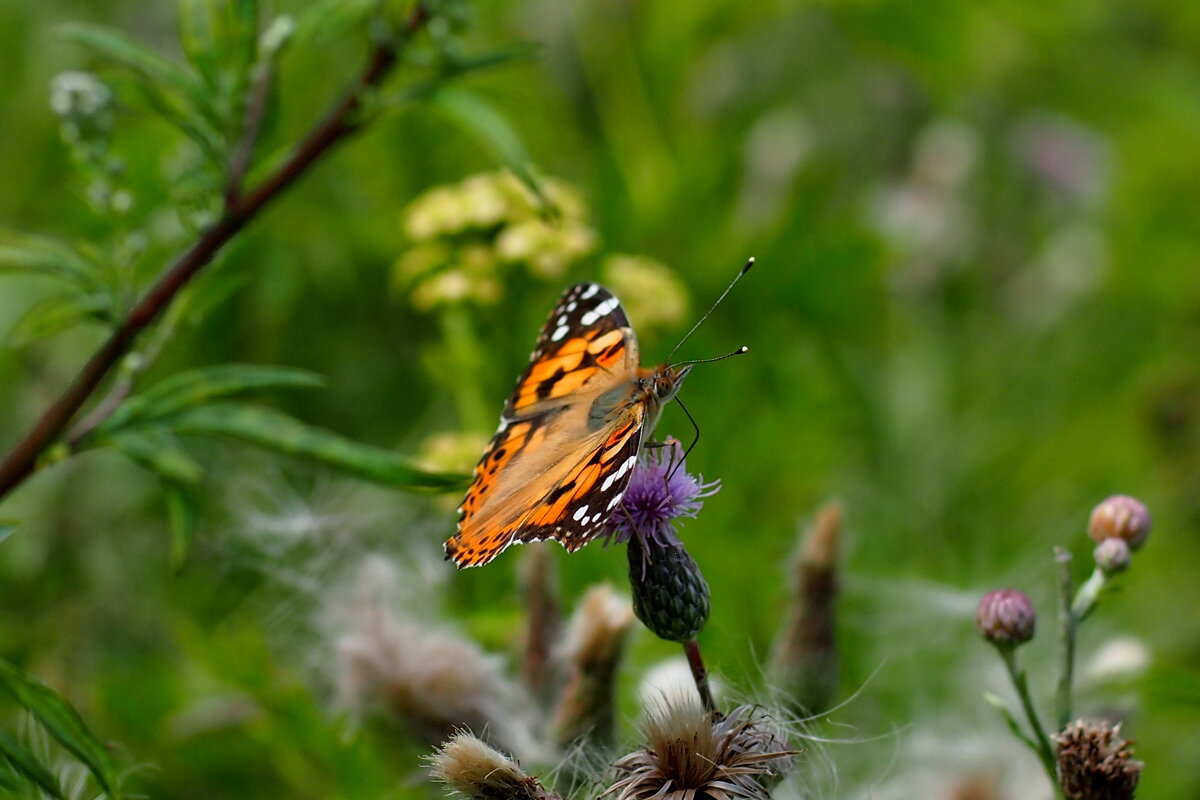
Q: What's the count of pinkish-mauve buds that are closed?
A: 3